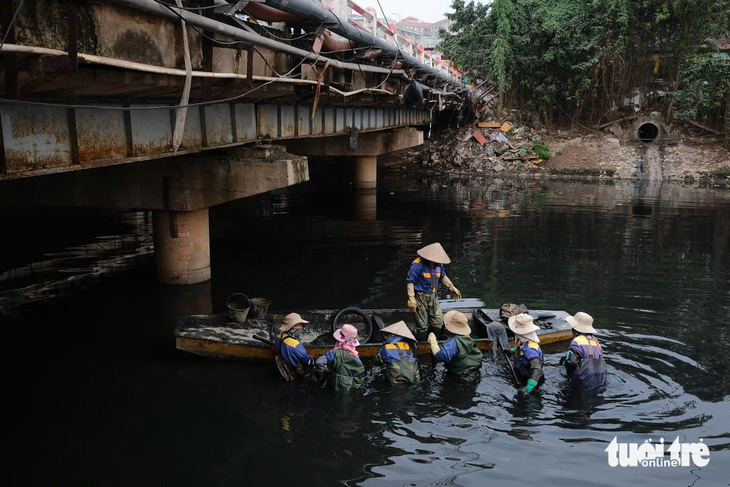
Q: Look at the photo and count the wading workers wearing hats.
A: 6